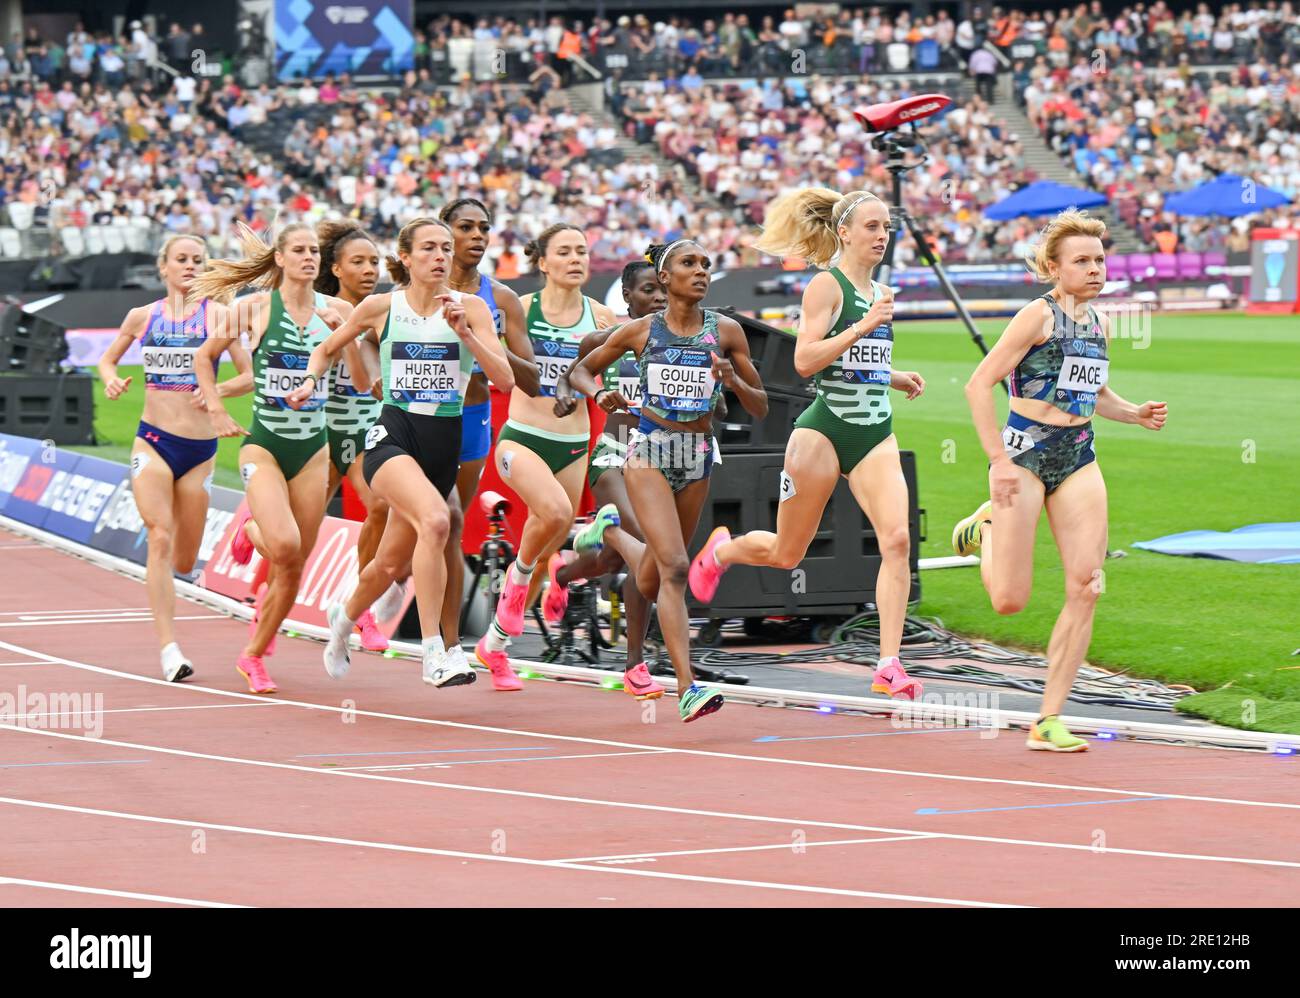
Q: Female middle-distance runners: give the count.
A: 10